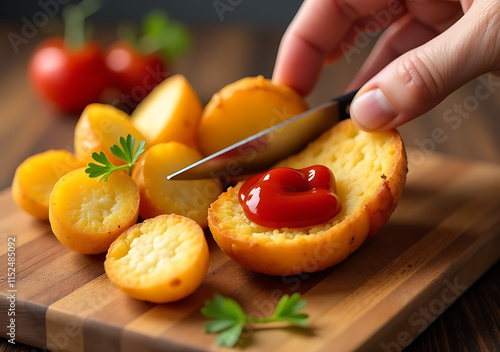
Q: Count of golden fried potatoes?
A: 8